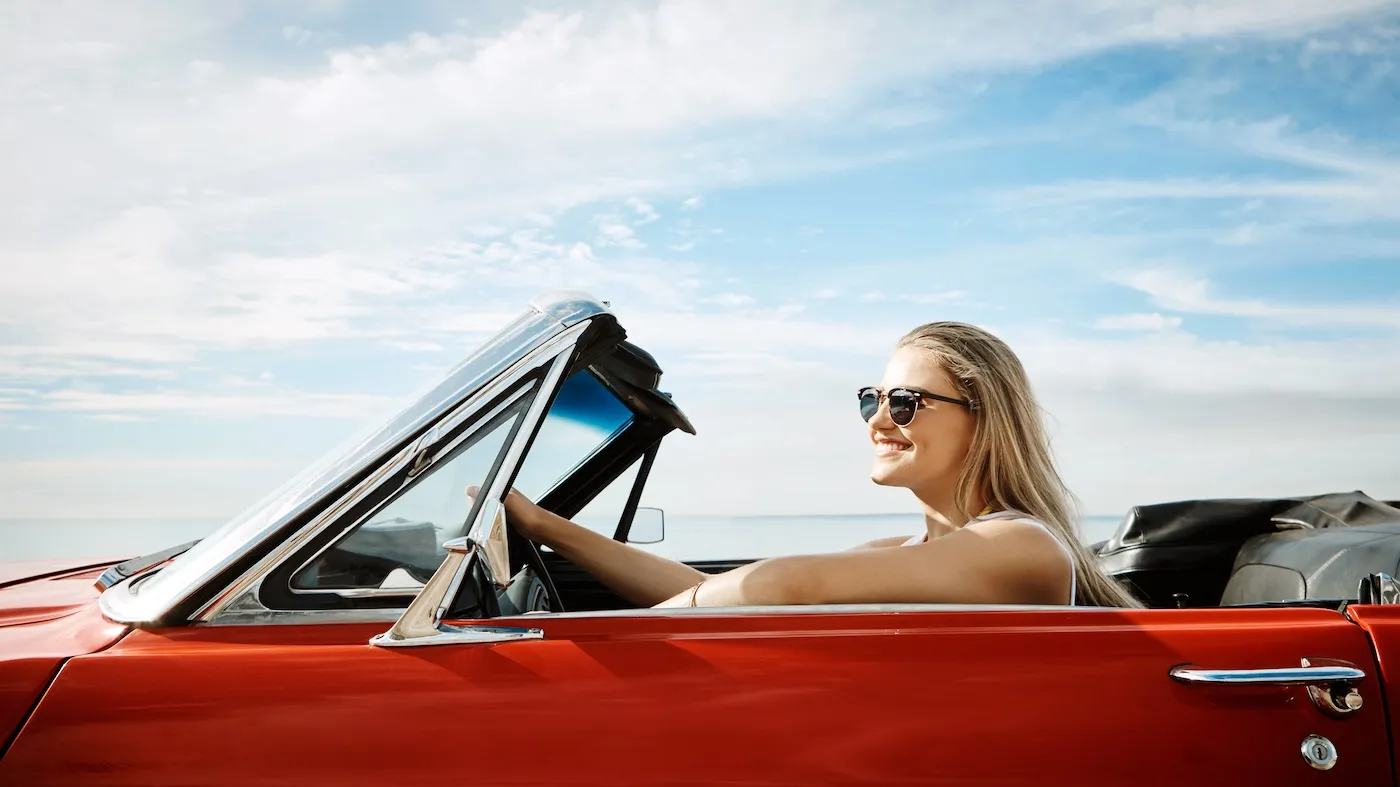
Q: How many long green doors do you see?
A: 0